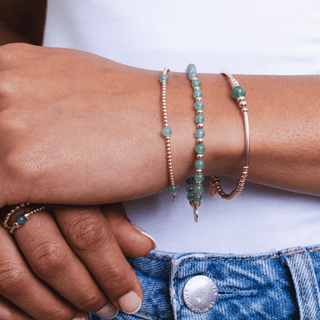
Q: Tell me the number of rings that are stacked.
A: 2